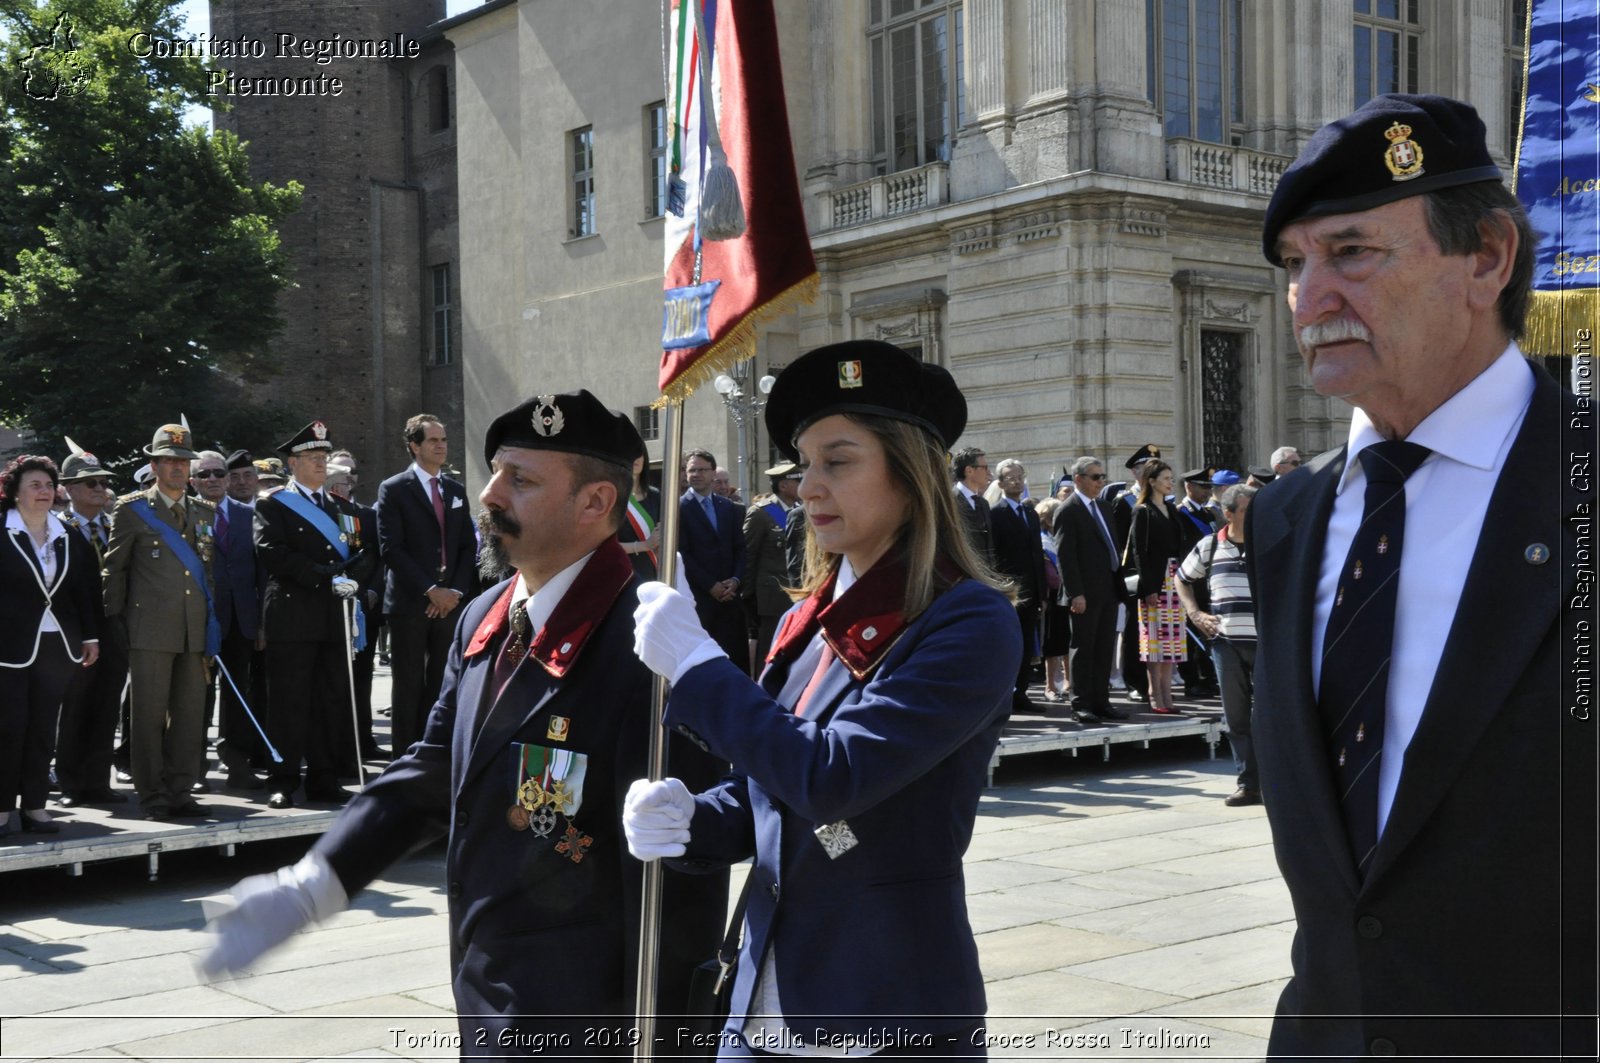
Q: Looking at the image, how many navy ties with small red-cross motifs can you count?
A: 1